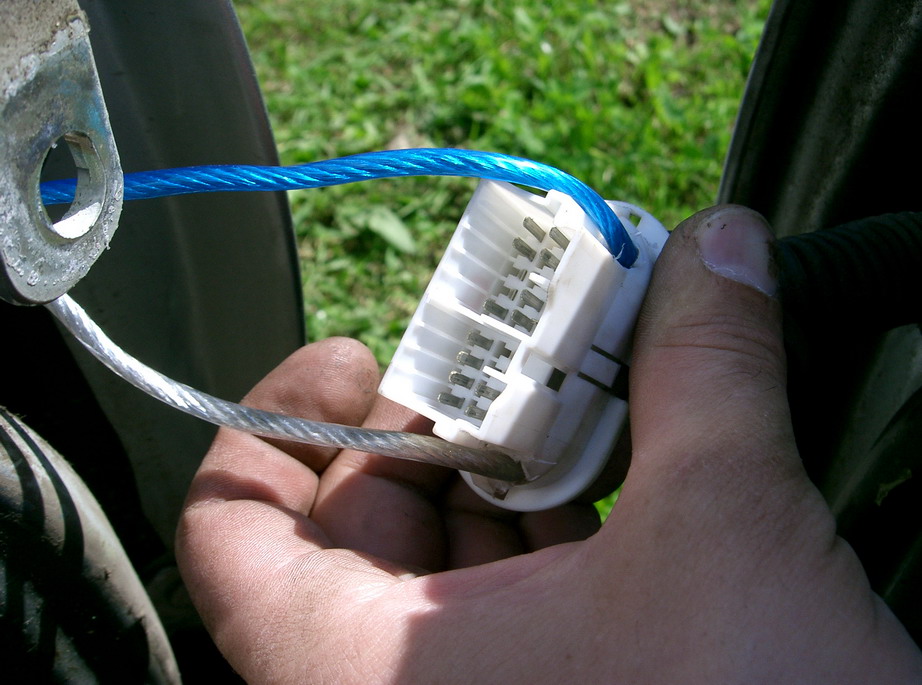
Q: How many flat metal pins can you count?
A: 13